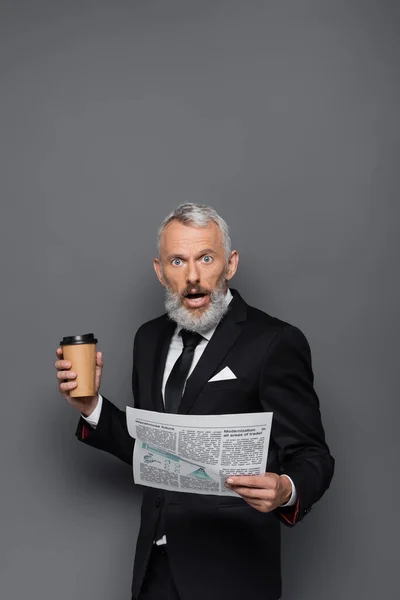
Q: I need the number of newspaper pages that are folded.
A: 1